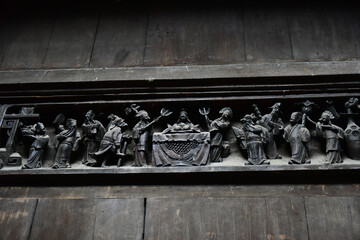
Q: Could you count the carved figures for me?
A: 11